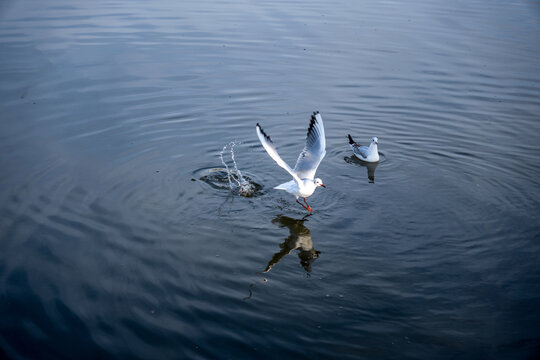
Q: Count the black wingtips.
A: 3